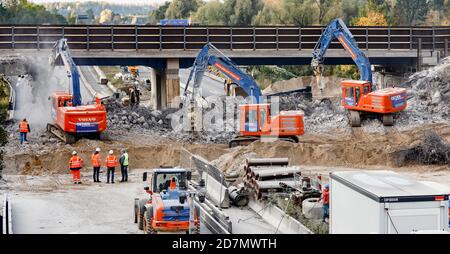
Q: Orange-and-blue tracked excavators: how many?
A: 3